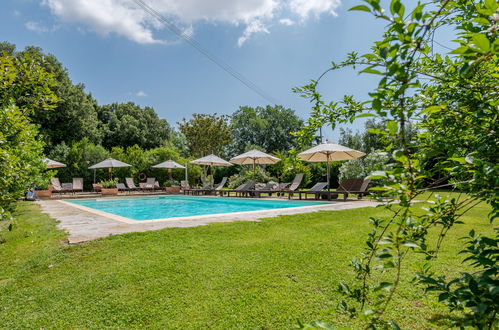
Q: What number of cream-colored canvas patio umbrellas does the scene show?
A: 6